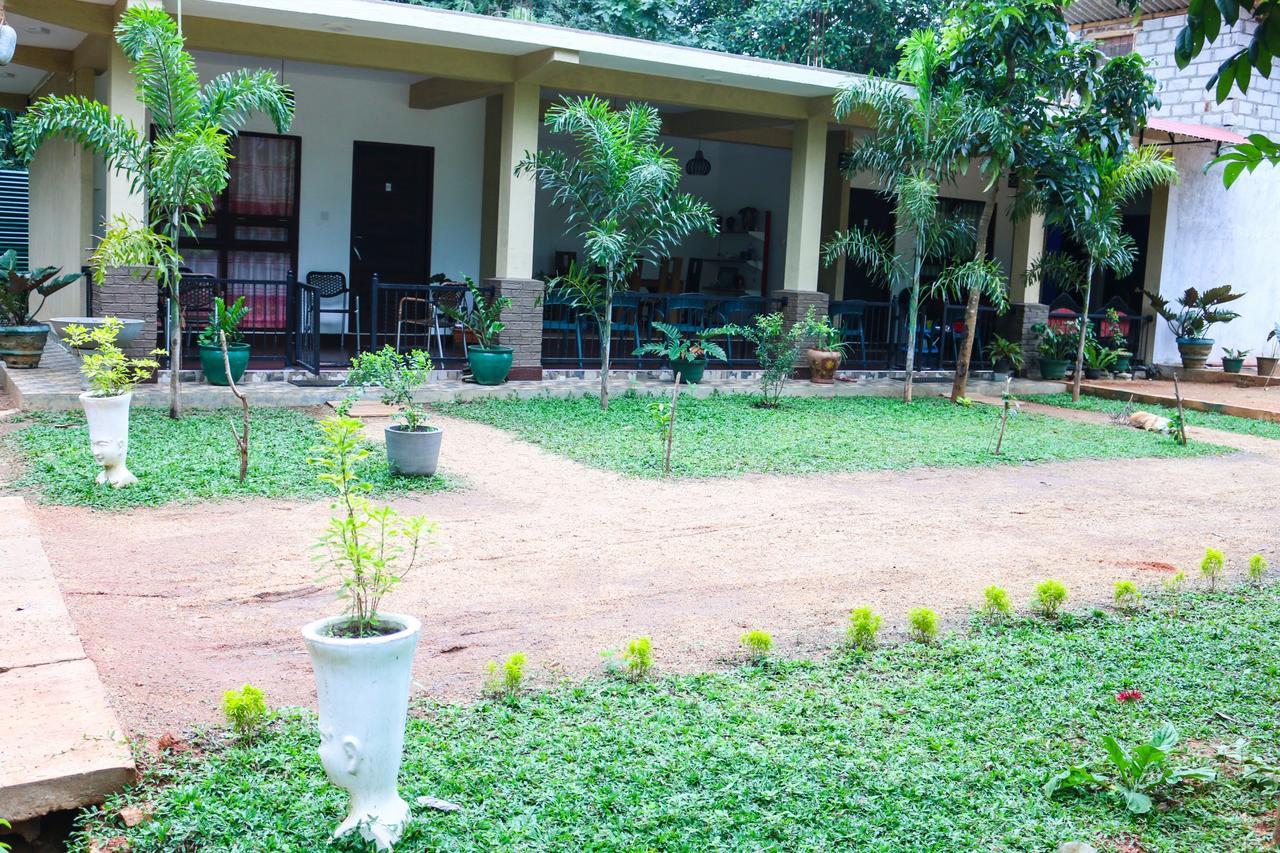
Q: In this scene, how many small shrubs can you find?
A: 12